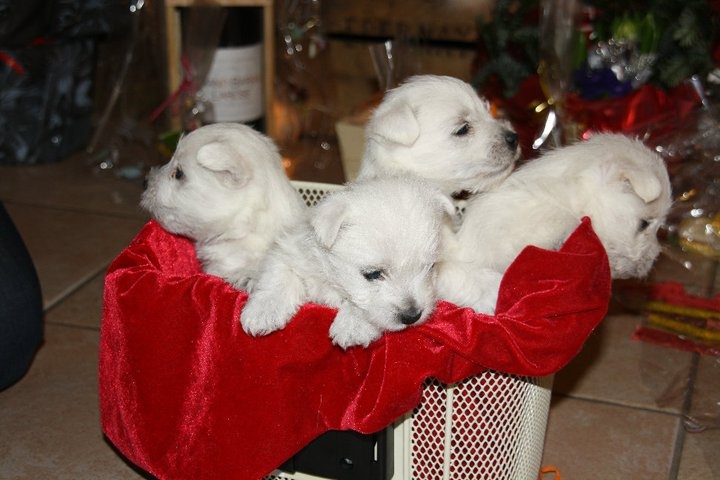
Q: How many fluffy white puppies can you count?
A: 4